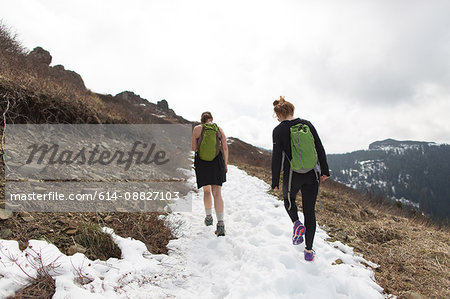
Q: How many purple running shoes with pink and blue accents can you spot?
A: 2